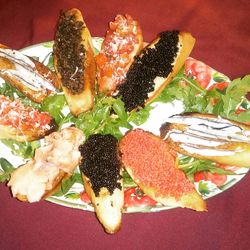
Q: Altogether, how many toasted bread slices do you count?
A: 9